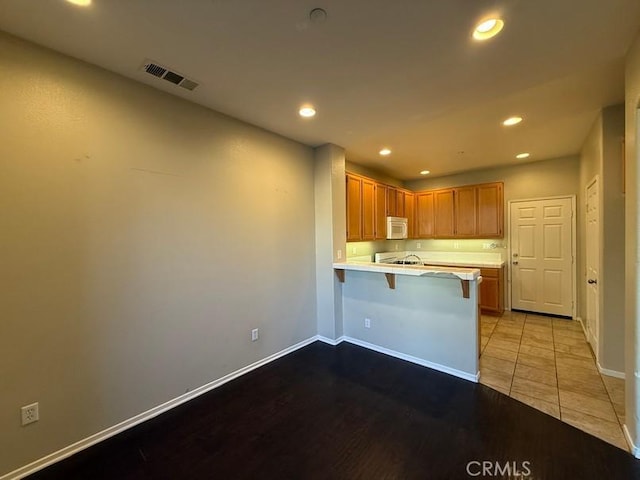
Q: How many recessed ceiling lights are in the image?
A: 7